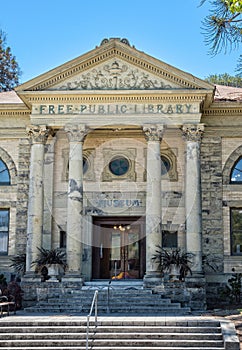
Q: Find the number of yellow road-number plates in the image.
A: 0